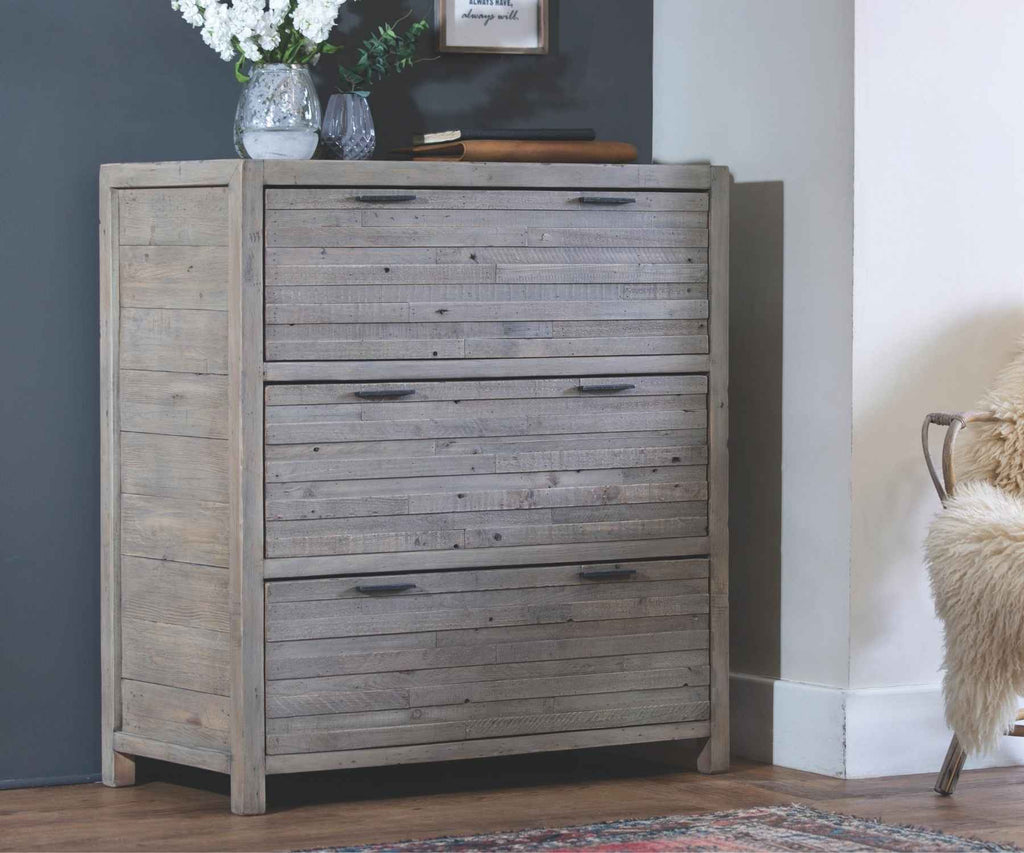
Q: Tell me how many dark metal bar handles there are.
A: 6